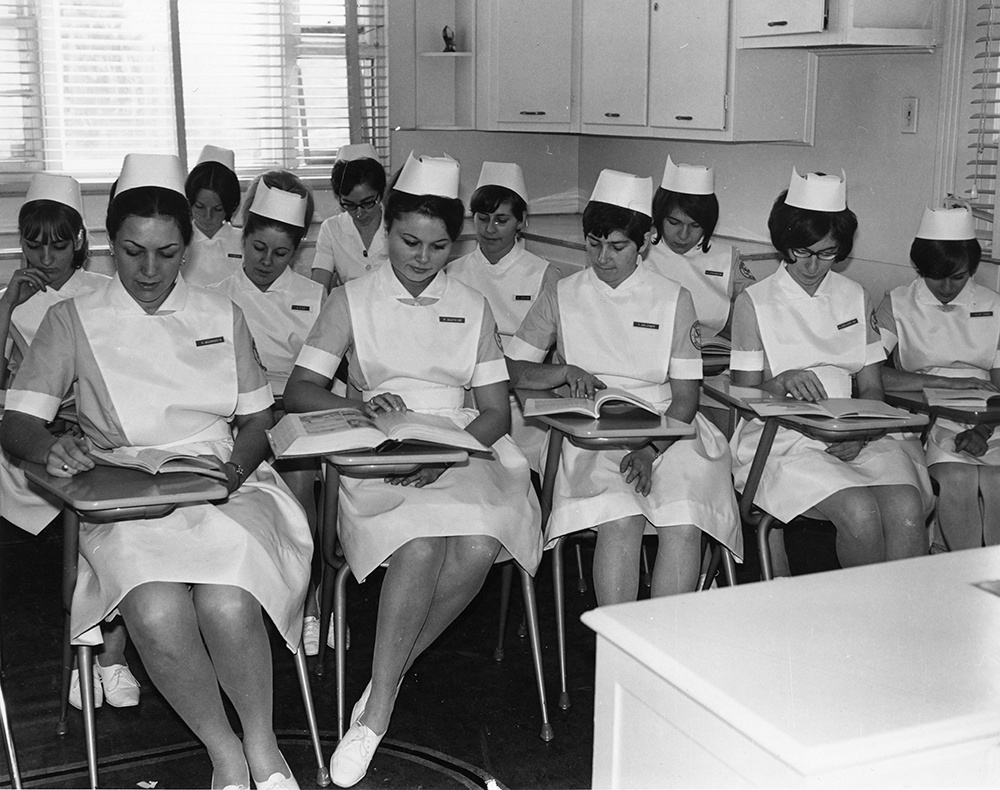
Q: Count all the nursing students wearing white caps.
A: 11